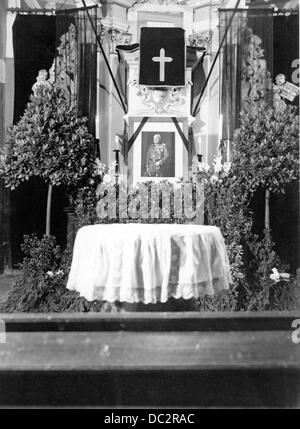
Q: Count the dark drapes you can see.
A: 2